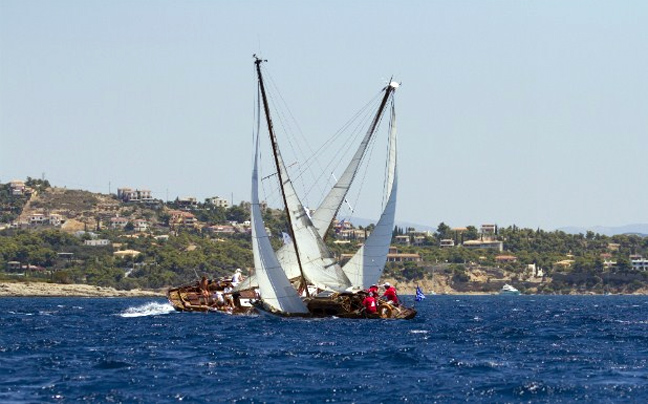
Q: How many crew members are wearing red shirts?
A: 3